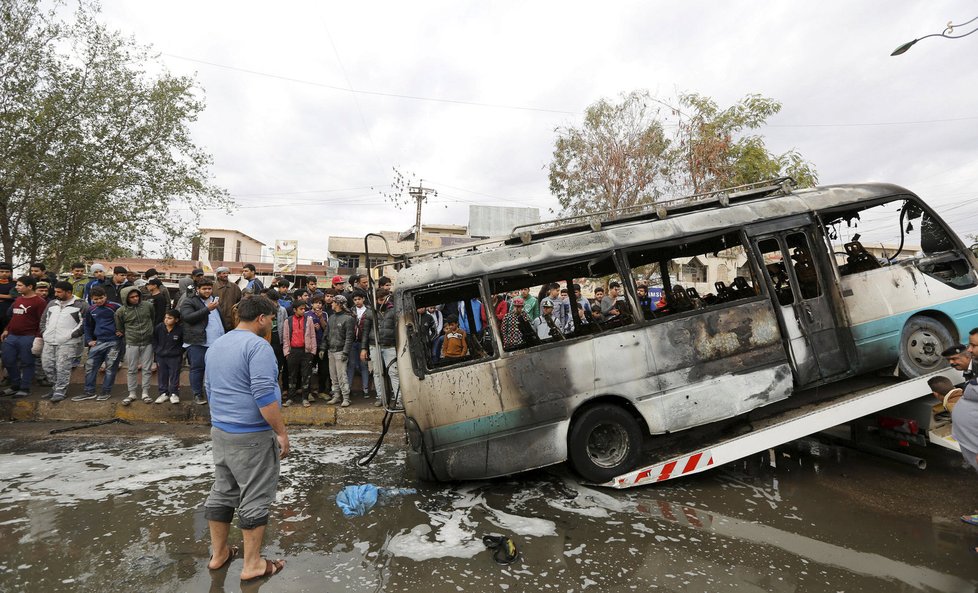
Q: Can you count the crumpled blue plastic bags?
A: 1